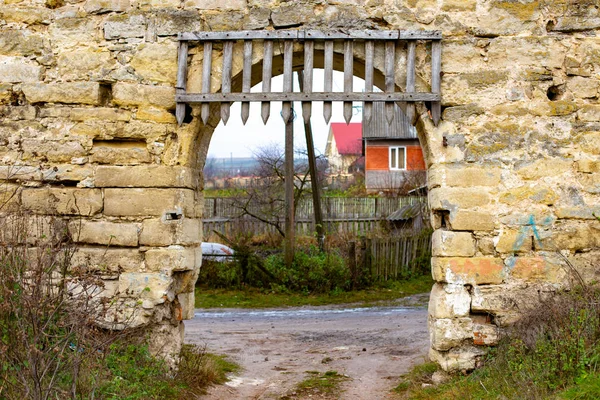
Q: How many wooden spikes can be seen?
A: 13